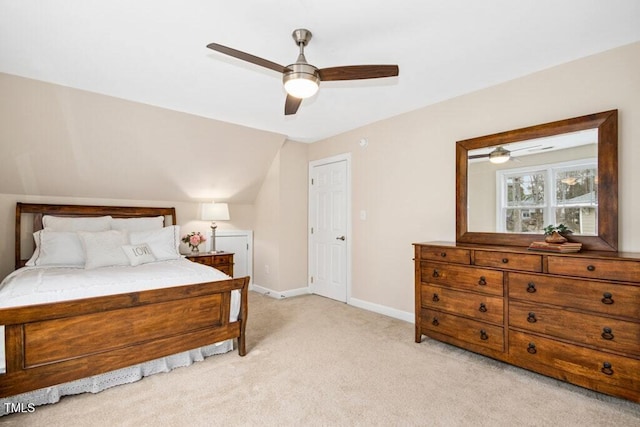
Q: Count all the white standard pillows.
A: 4